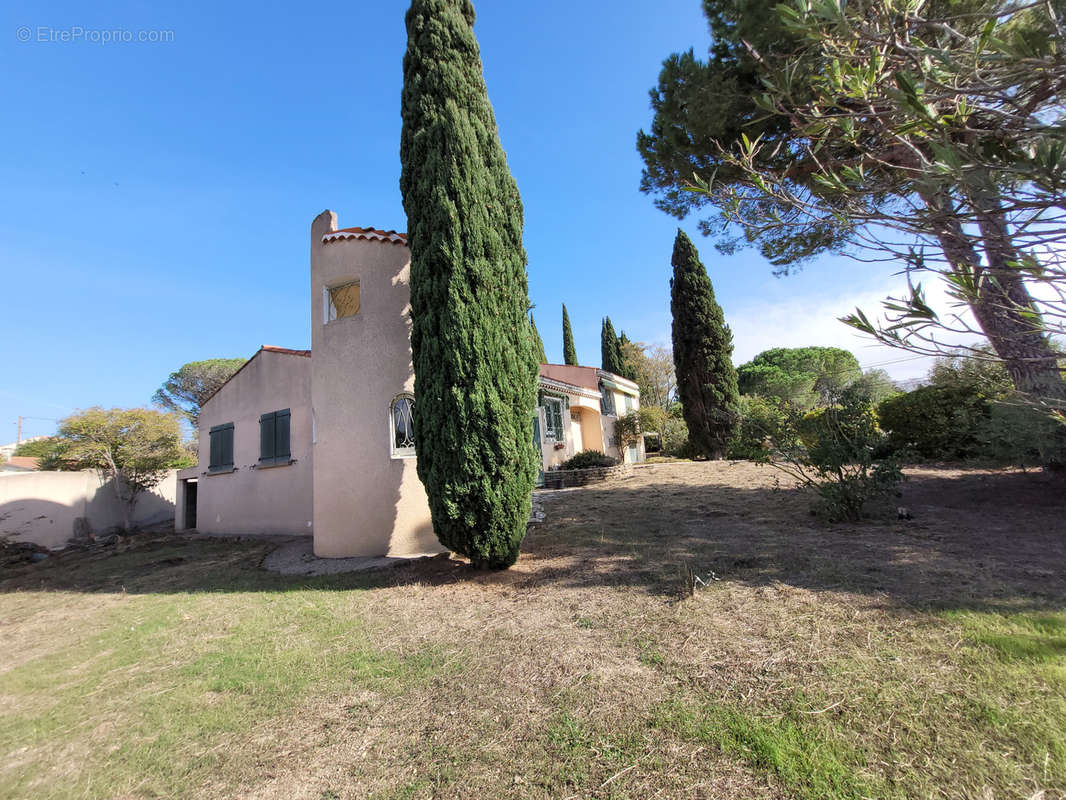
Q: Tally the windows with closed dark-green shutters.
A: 2